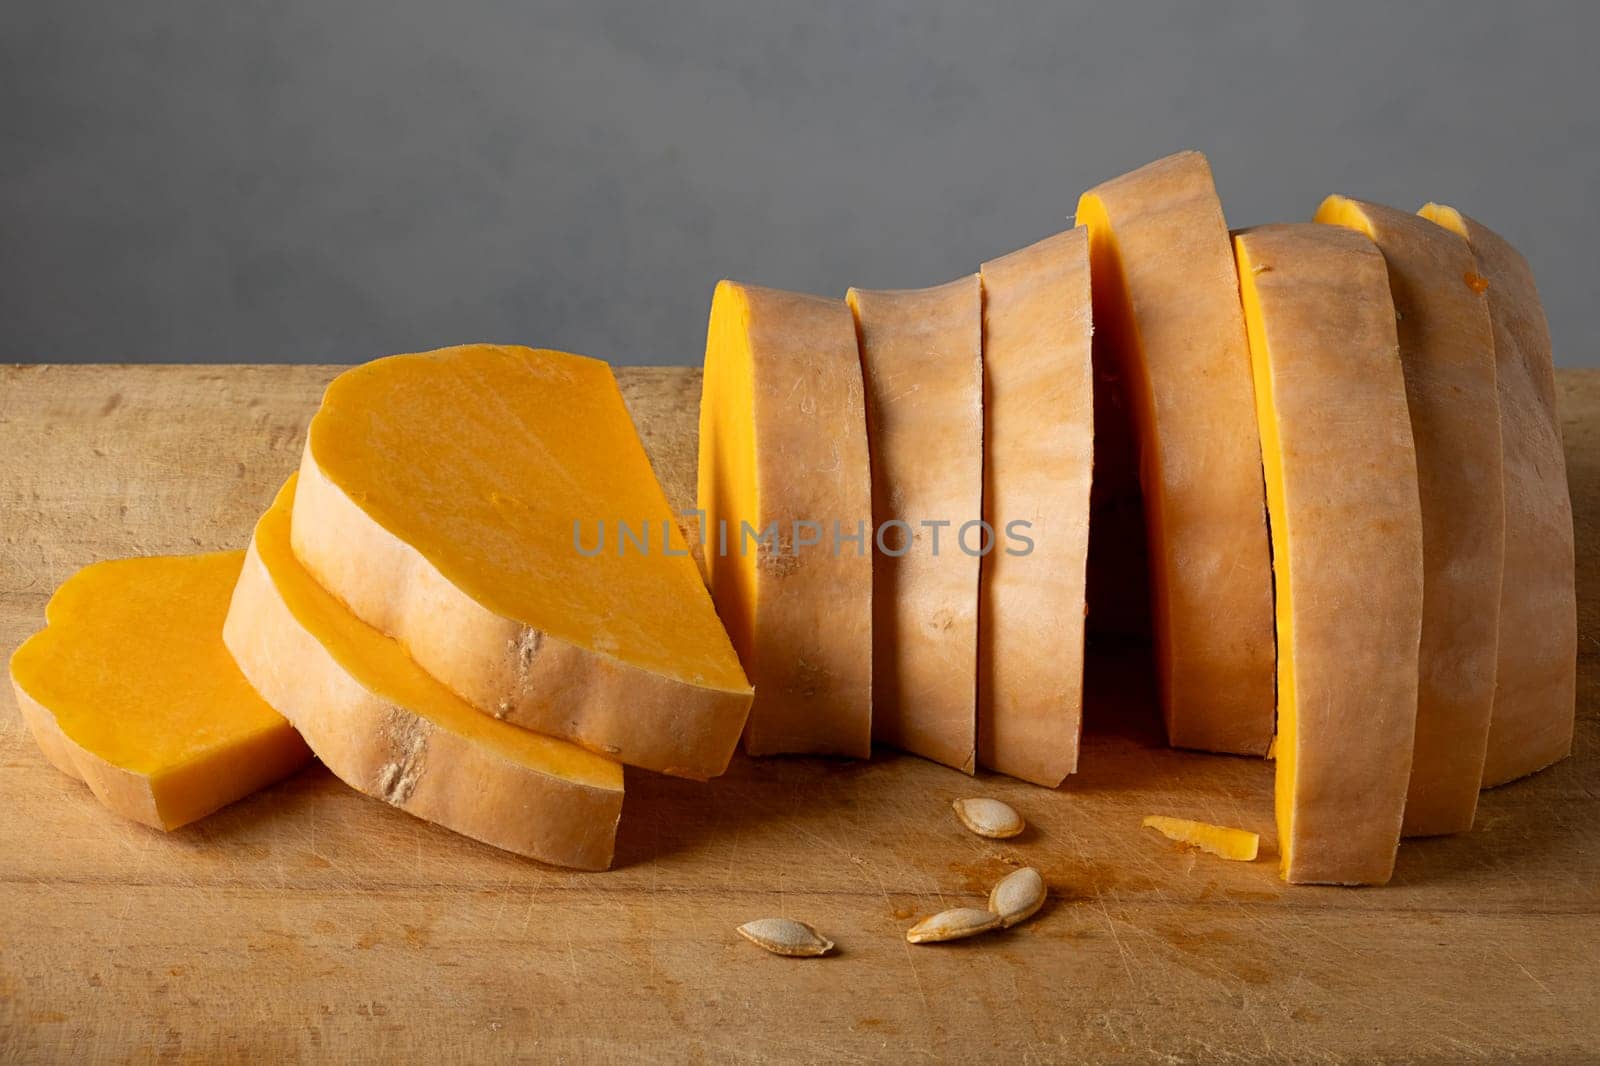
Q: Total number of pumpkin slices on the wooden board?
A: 10